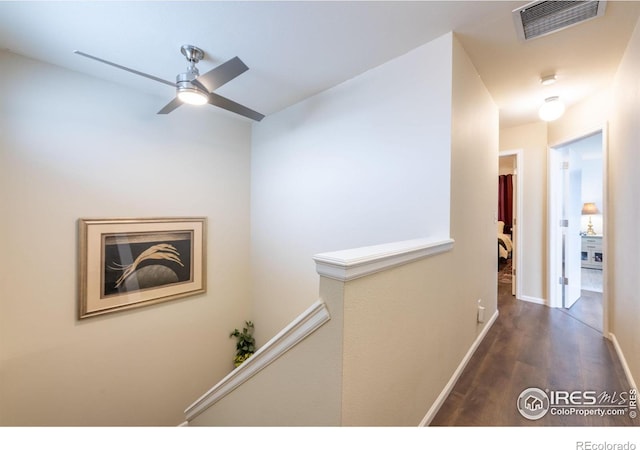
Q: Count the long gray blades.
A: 4